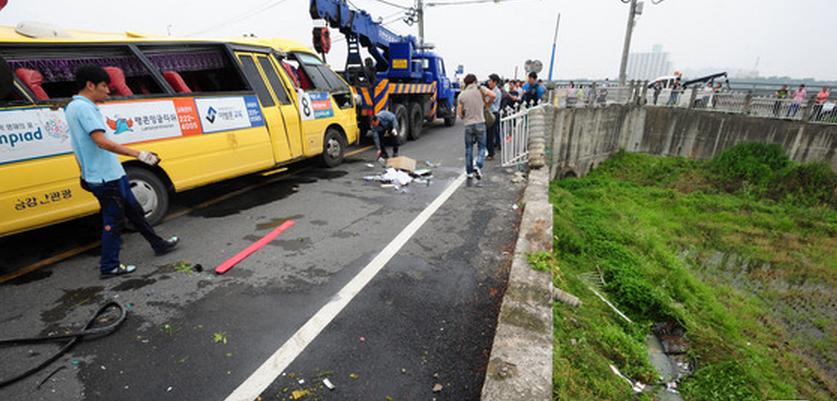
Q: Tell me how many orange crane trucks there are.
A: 0